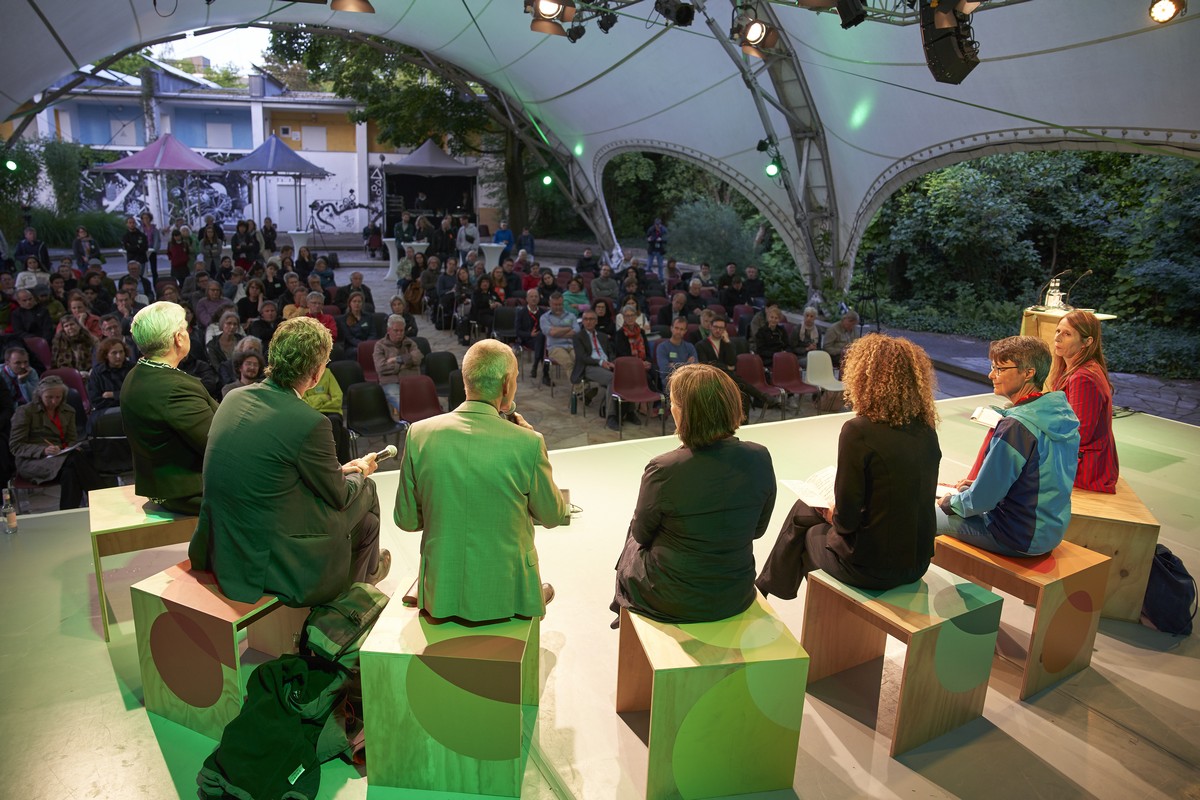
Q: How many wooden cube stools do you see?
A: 7